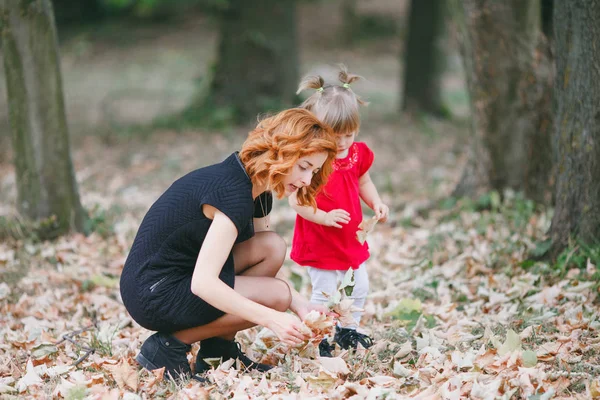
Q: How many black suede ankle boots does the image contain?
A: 2